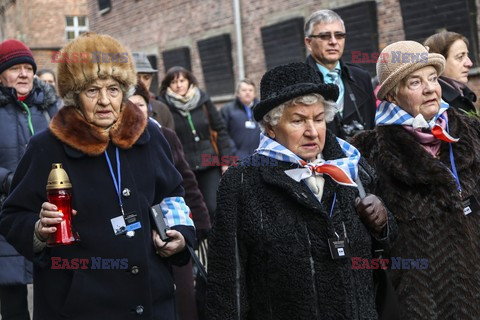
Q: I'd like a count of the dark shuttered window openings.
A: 6